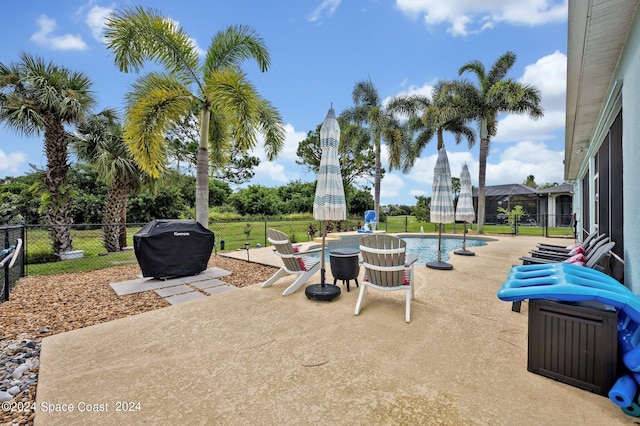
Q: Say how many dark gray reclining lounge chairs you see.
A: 4